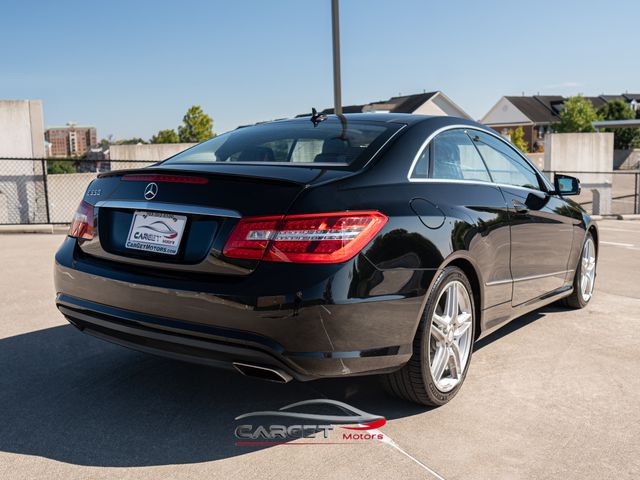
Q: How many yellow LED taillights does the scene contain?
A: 0